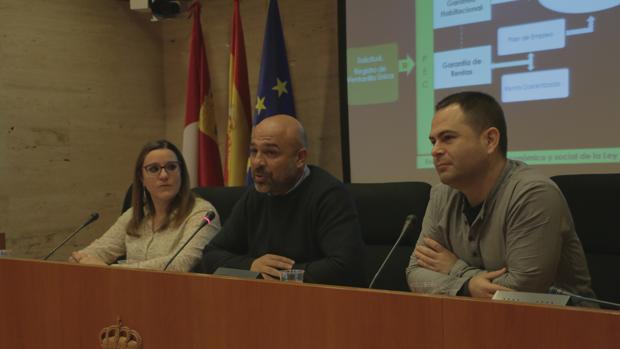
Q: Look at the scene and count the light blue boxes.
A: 4